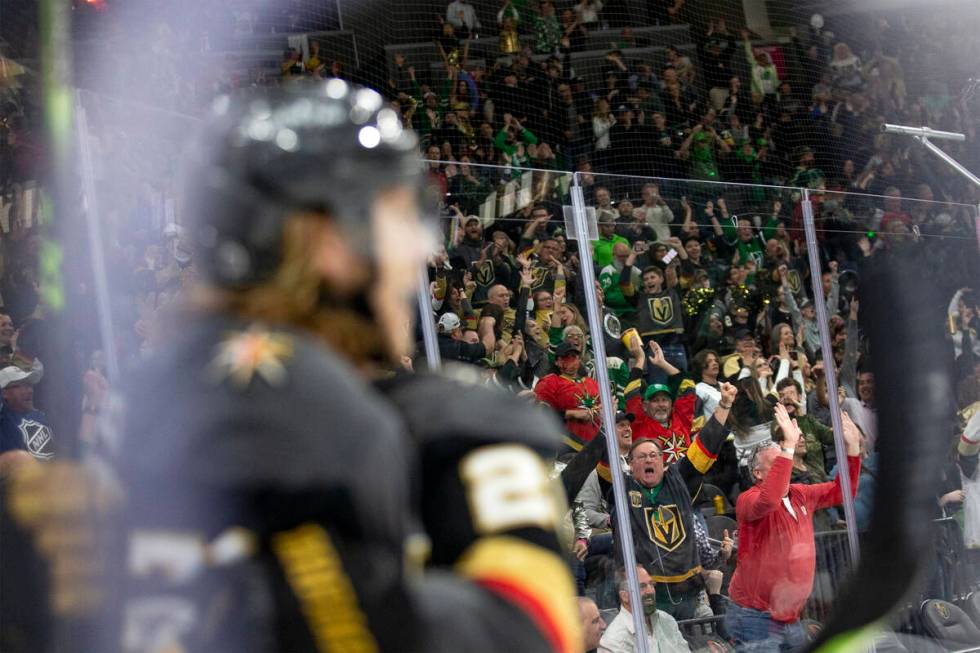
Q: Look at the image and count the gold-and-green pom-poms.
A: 2